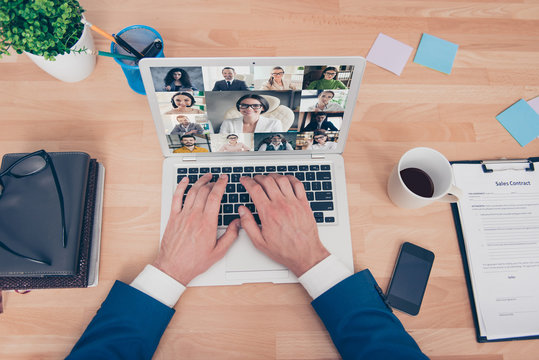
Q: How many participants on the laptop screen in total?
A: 13